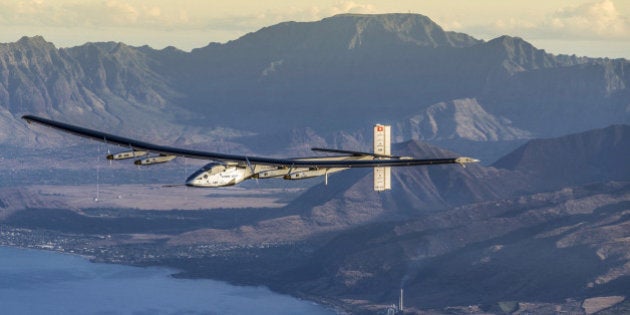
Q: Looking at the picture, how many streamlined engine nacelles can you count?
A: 4